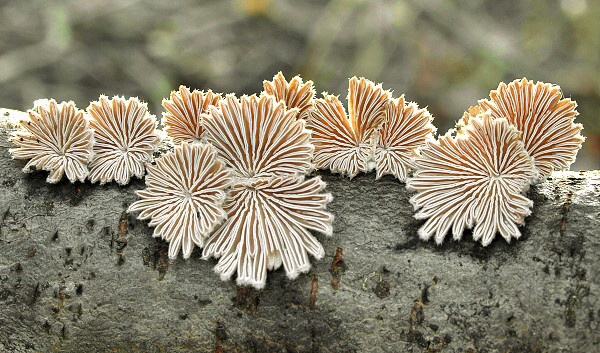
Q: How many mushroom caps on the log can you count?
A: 11